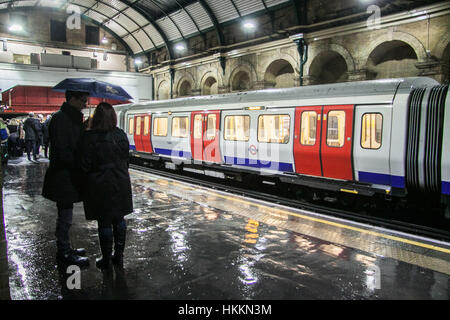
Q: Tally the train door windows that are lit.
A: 6